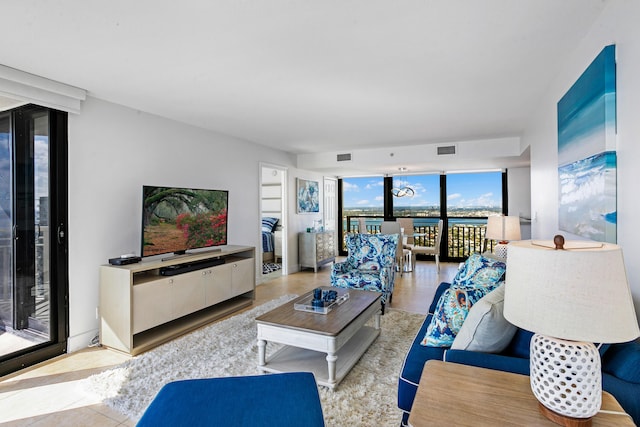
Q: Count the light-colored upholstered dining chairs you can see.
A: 4